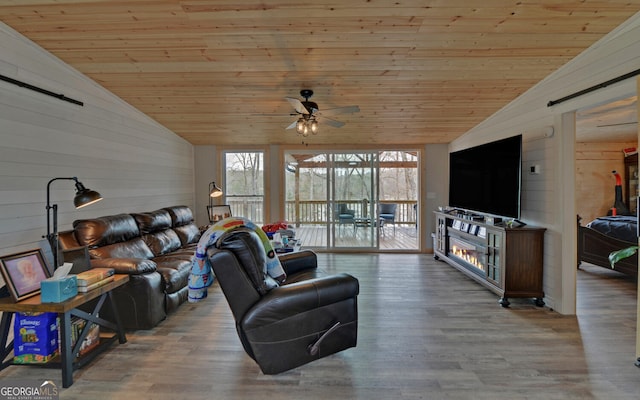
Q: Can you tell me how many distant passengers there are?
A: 0